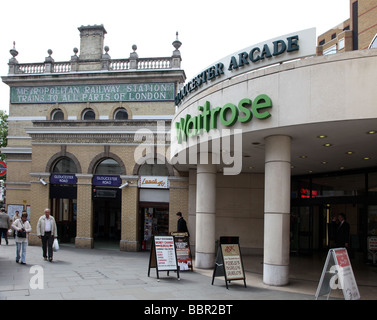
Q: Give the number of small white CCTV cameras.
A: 2